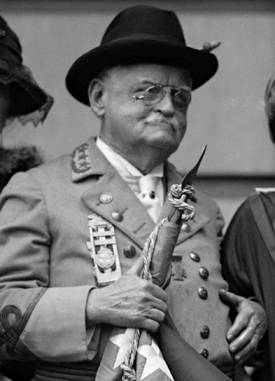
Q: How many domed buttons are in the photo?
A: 9